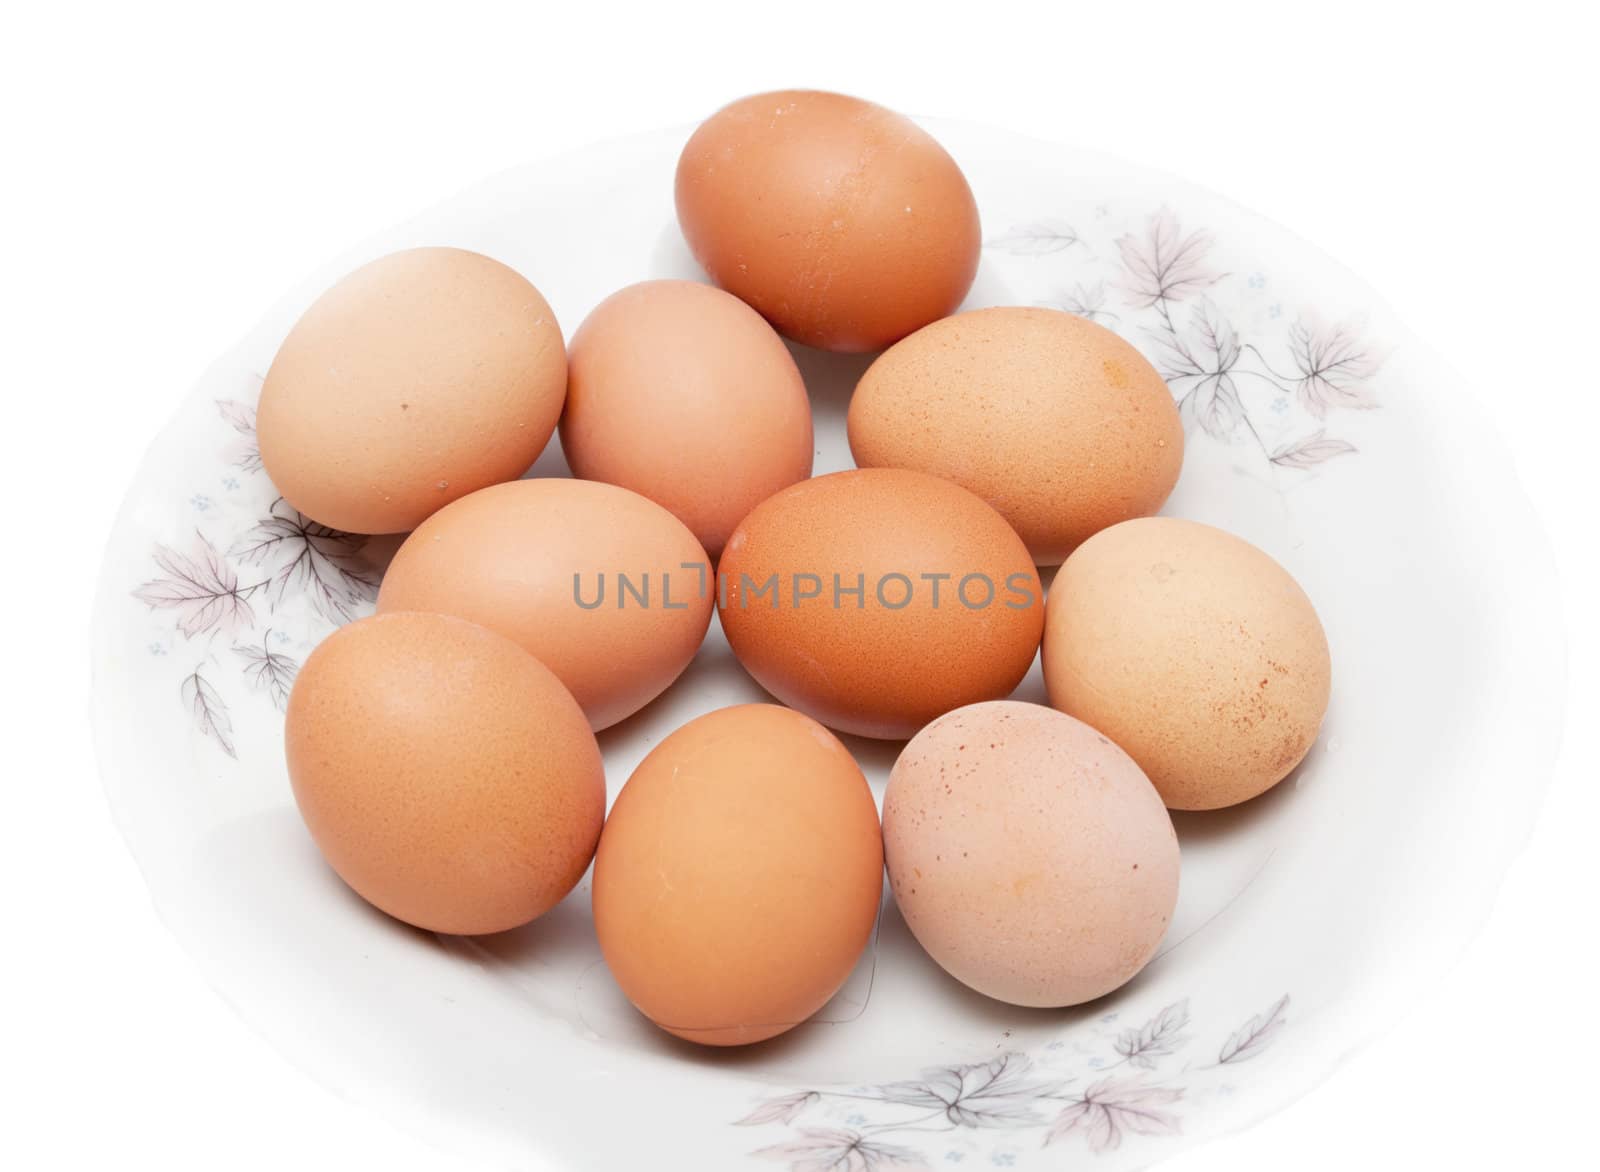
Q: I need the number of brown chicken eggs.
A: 10